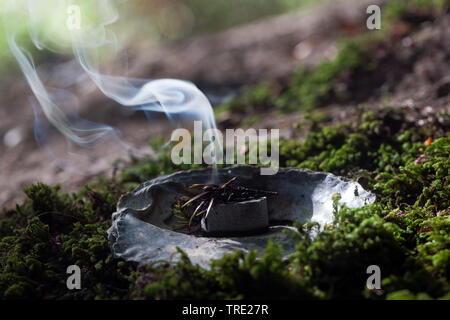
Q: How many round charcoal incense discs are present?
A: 1